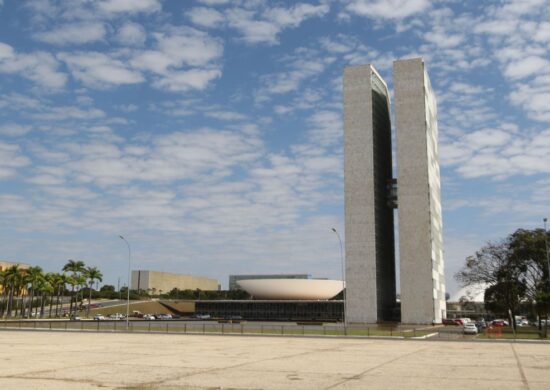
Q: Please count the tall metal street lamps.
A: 3